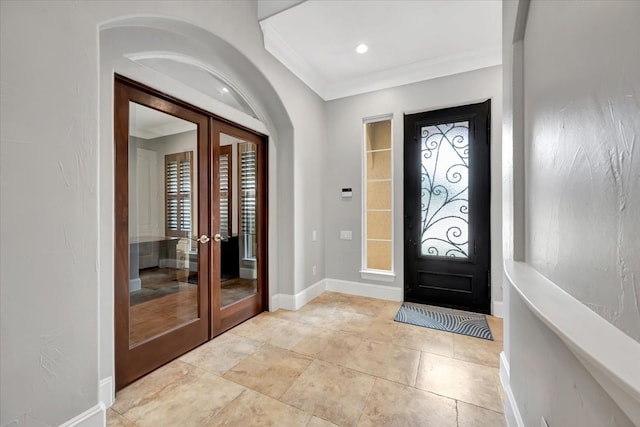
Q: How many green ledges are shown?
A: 0